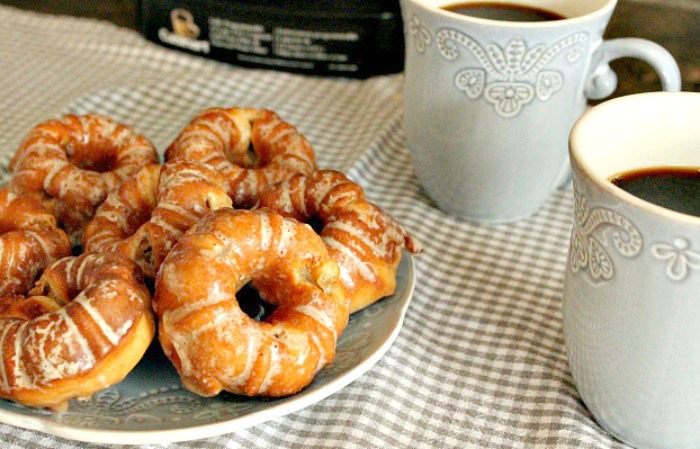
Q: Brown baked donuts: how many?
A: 7